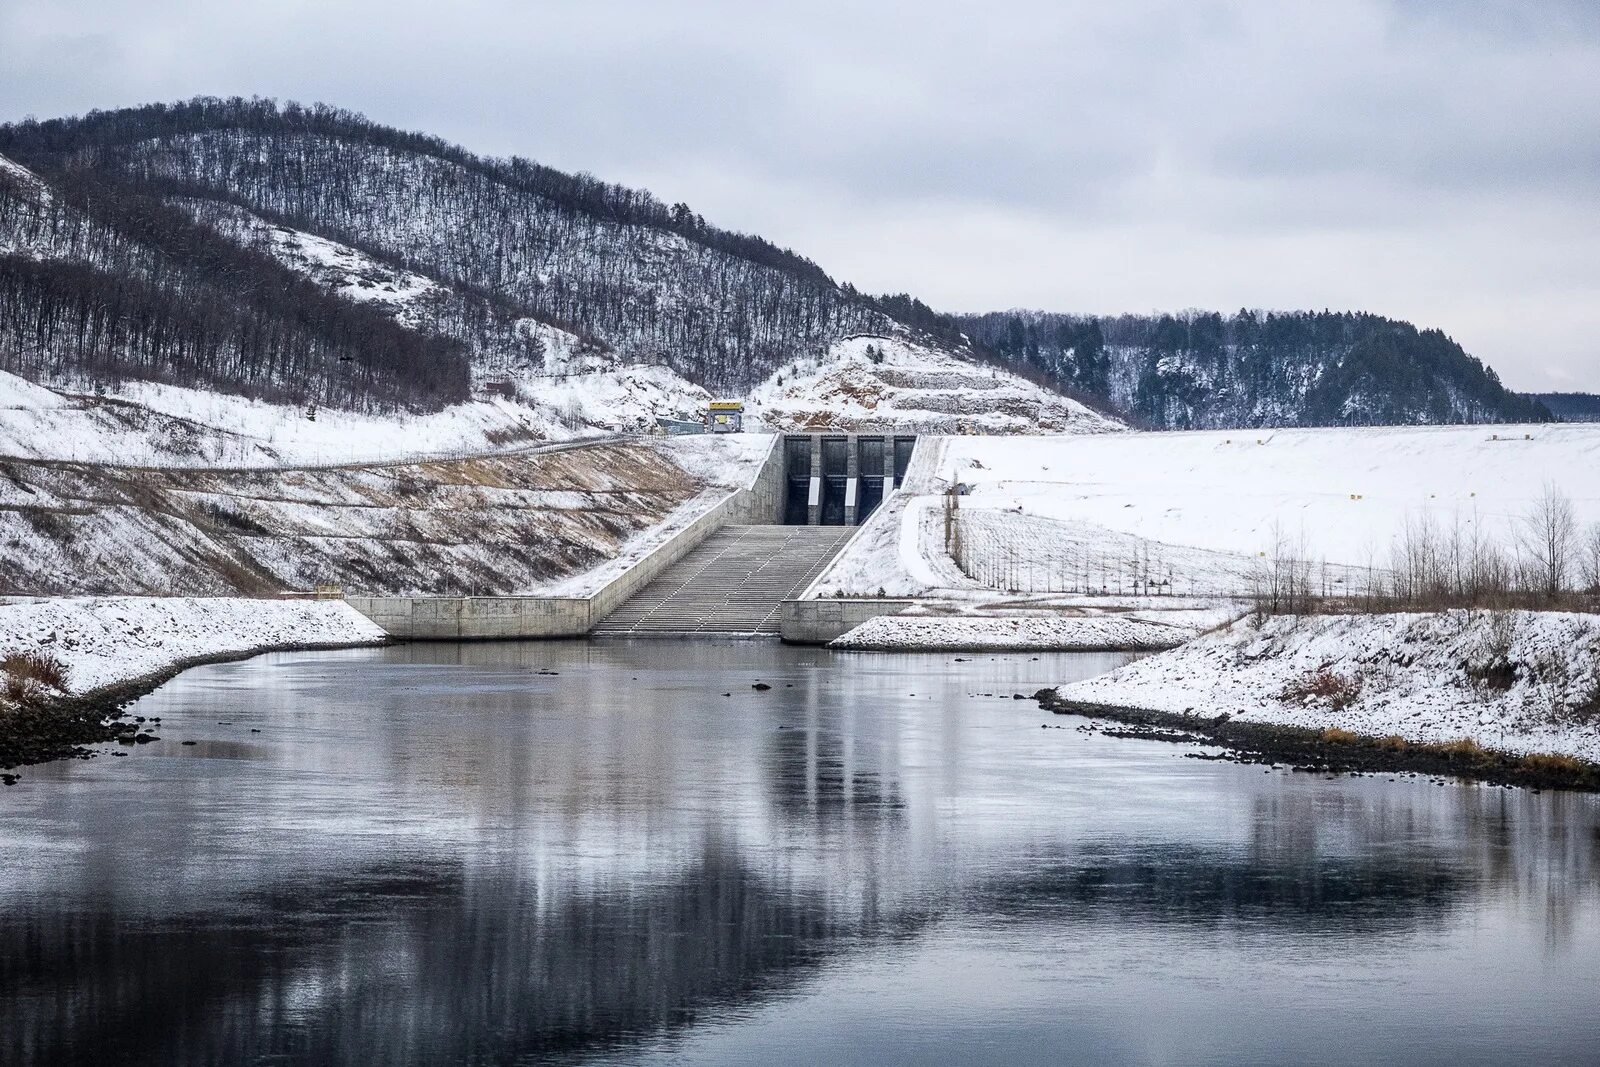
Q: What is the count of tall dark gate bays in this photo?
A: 4